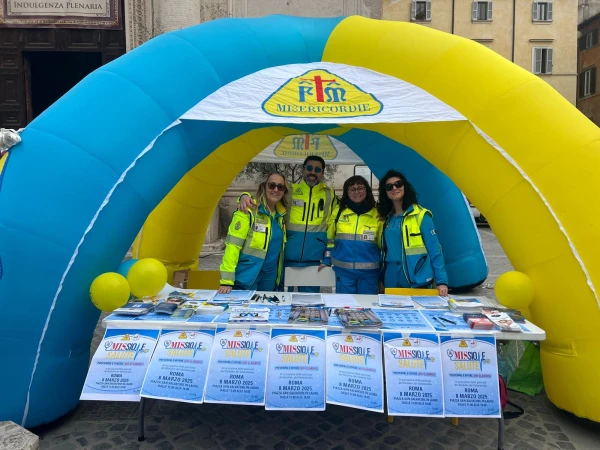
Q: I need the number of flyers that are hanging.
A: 7